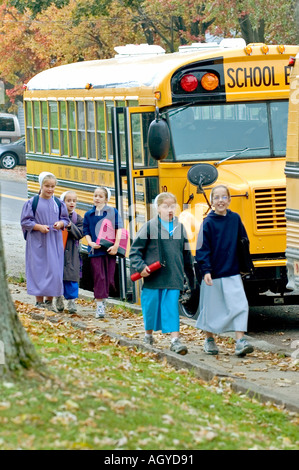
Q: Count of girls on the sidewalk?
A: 5